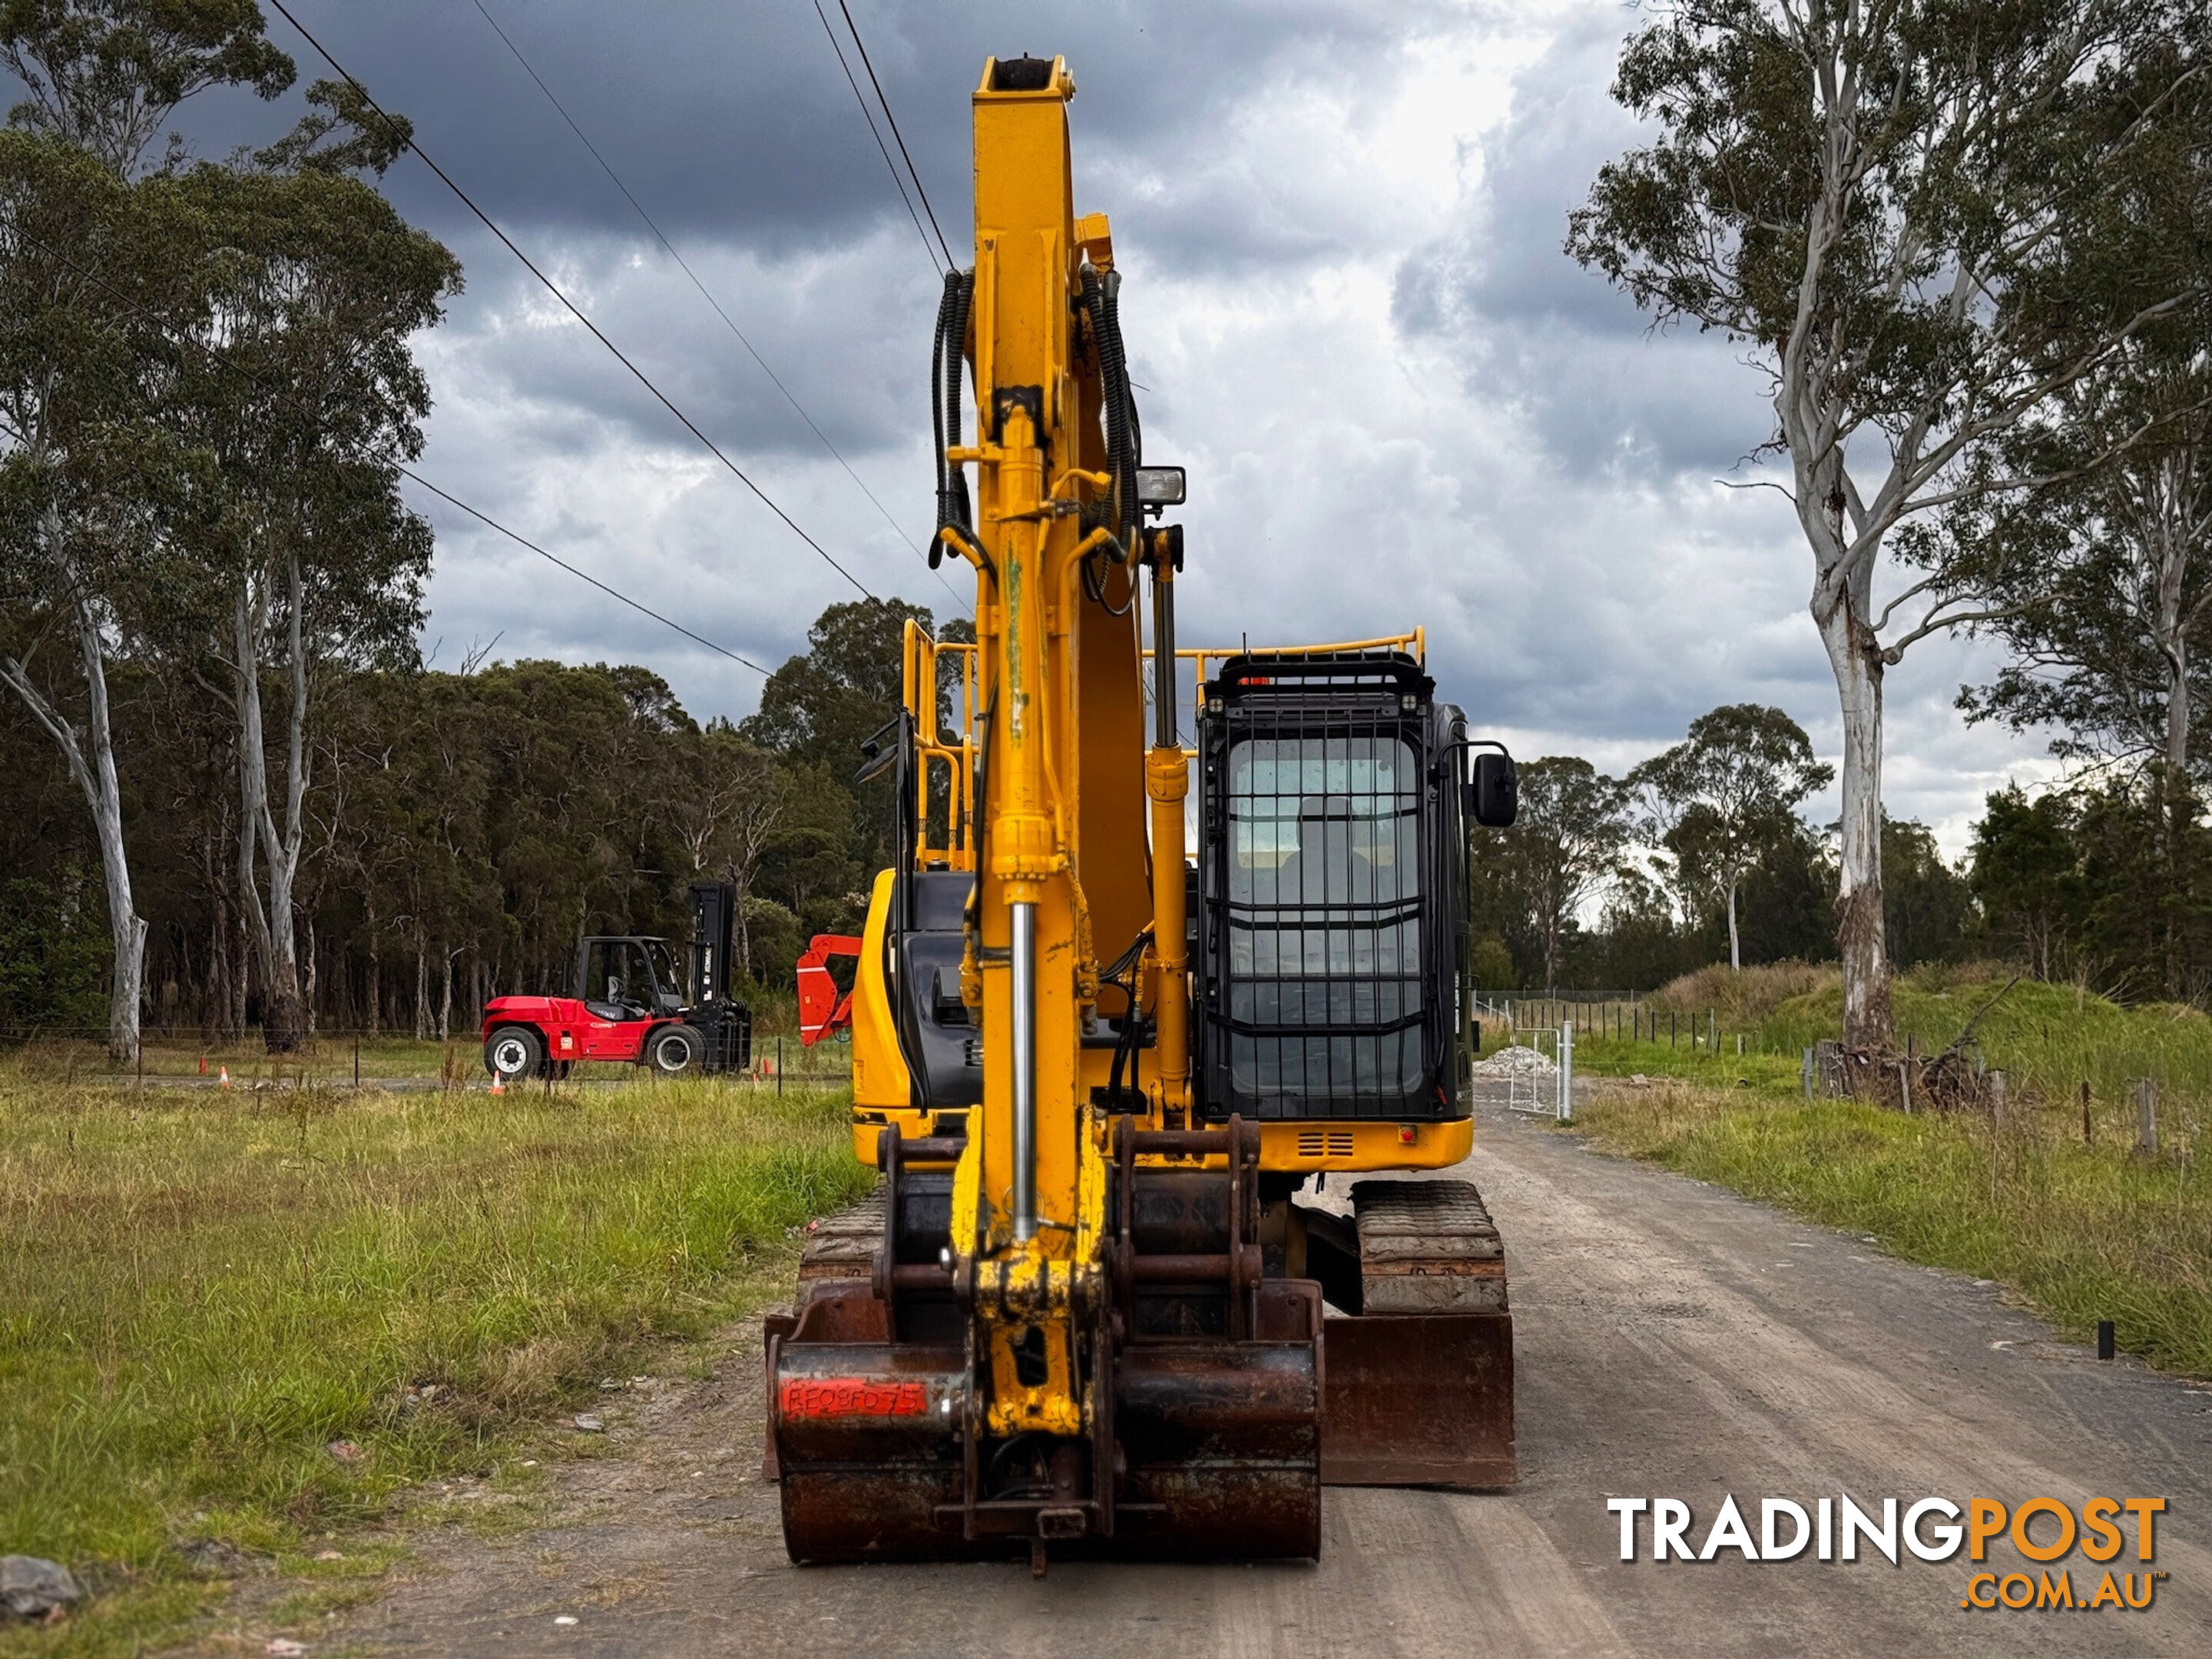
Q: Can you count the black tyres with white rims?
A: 2